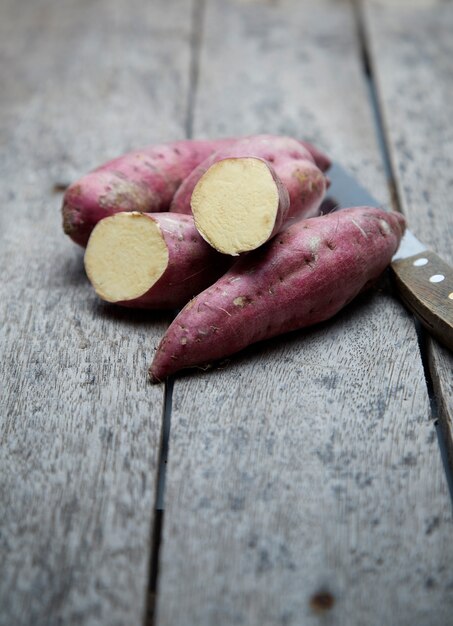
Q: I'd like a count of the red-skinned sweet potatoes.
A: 5